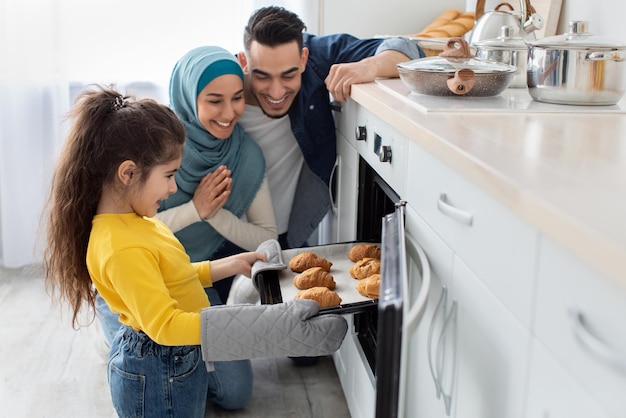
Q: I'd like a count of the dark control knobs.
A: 2